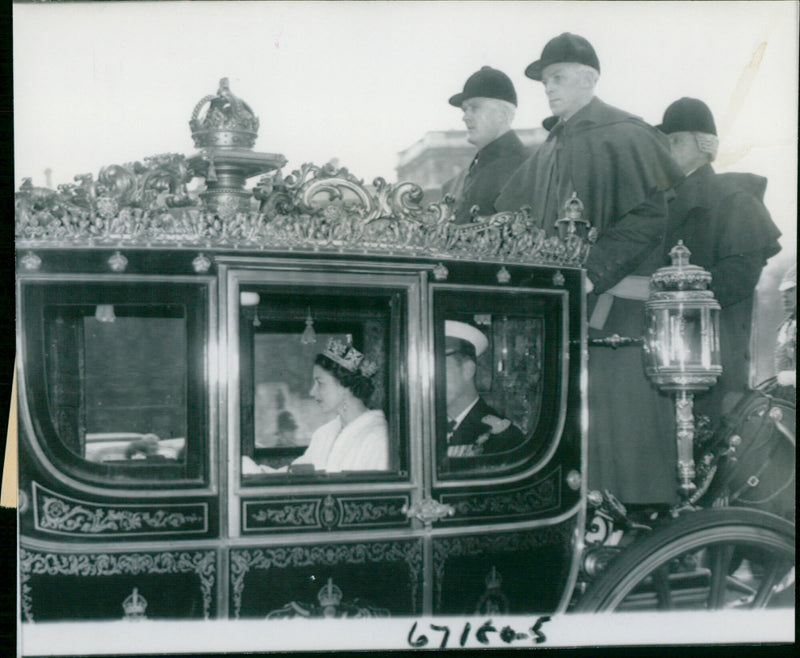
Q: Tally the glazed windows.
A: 3